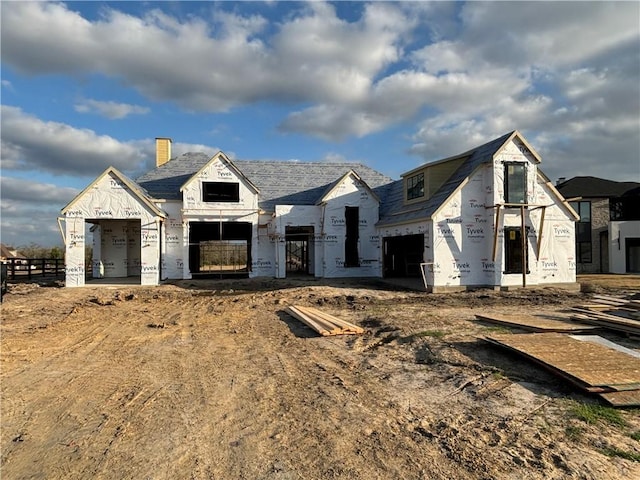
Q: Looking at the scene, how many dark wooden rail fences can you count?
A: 1